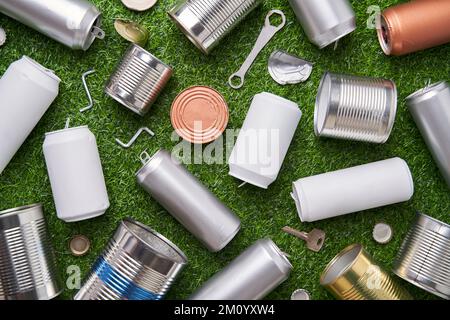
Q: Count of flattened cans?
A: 0